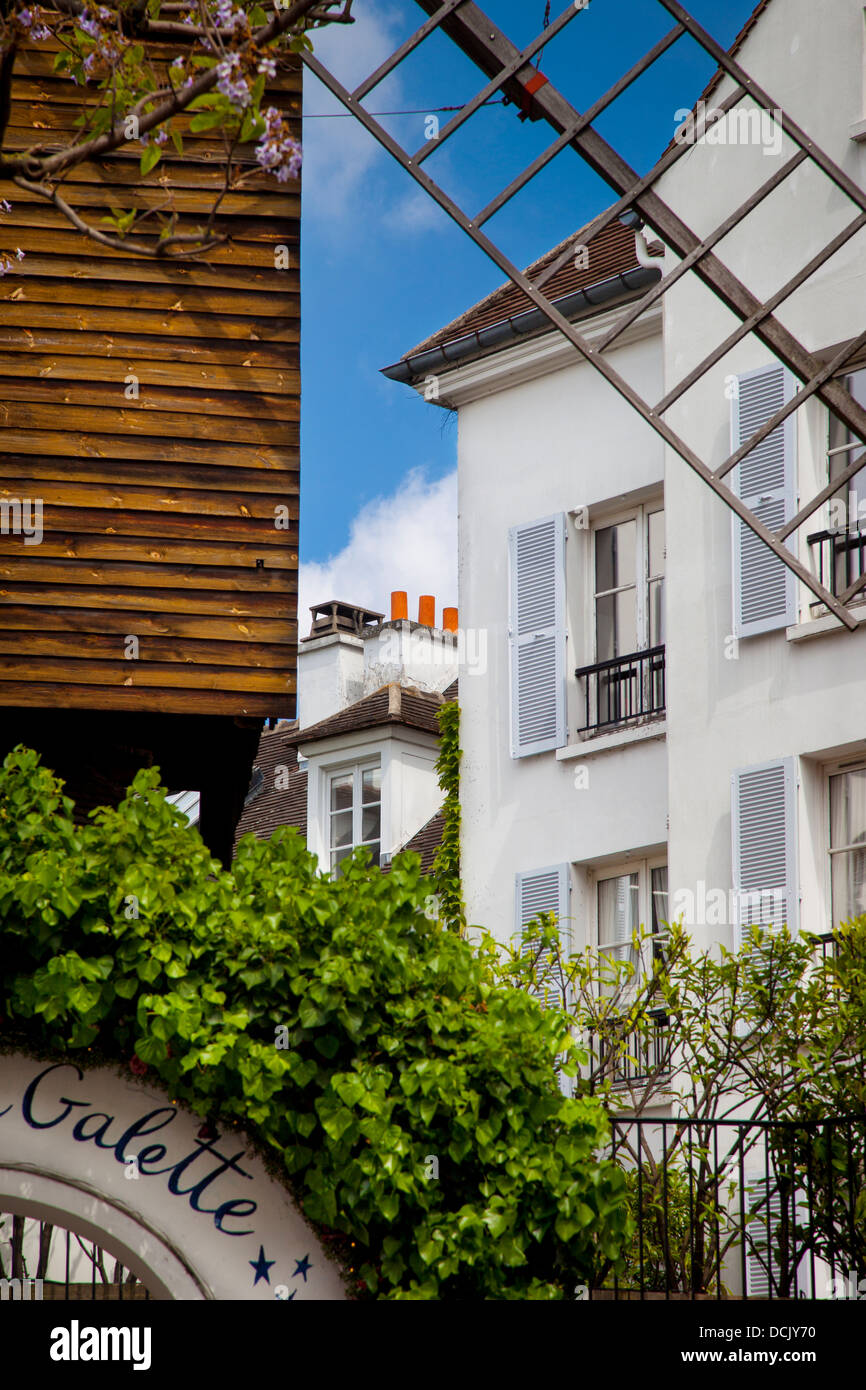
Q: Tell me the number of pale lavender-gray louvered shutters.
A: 5